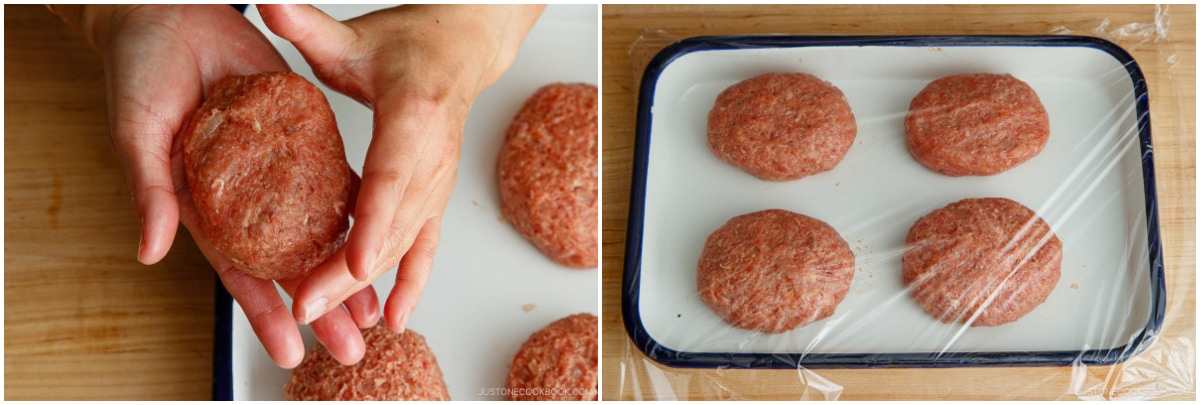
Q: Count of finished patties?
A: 4